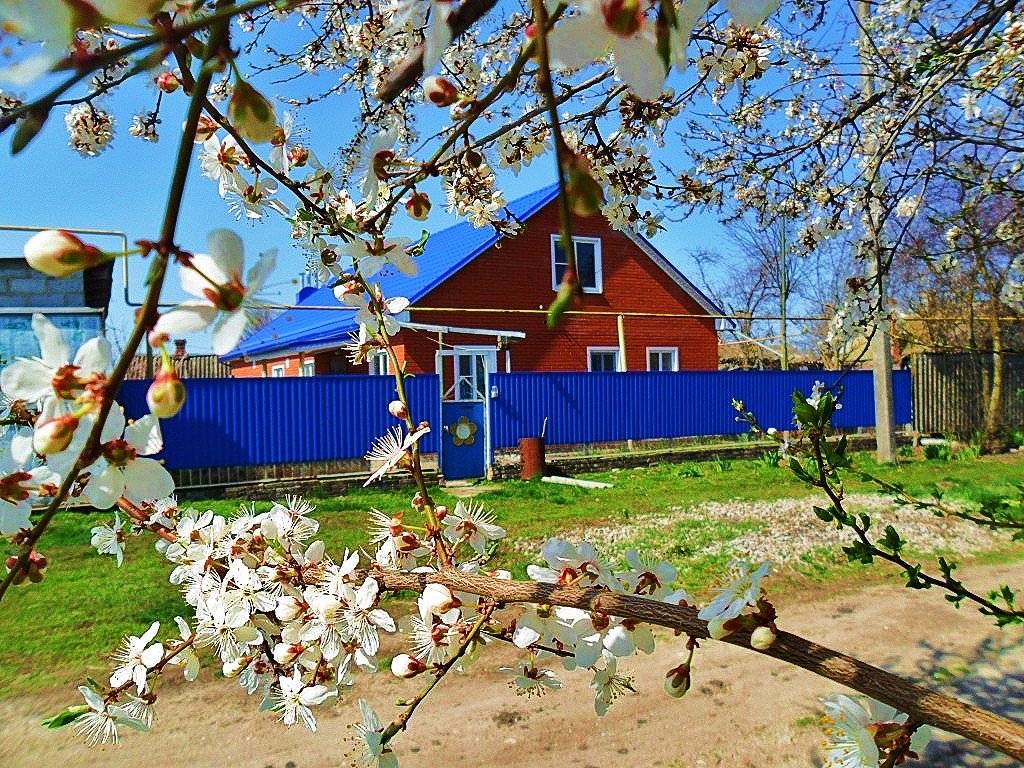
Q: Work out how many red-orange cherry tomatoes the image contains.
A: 0